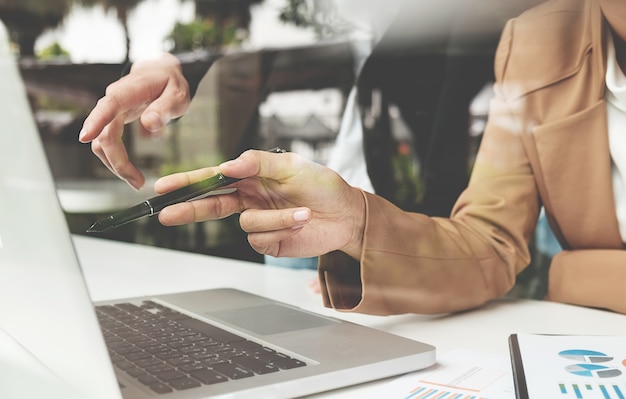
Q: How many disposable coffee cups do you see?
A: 0